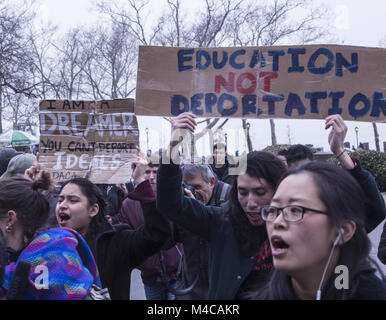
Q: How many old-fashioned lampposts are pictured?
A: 4